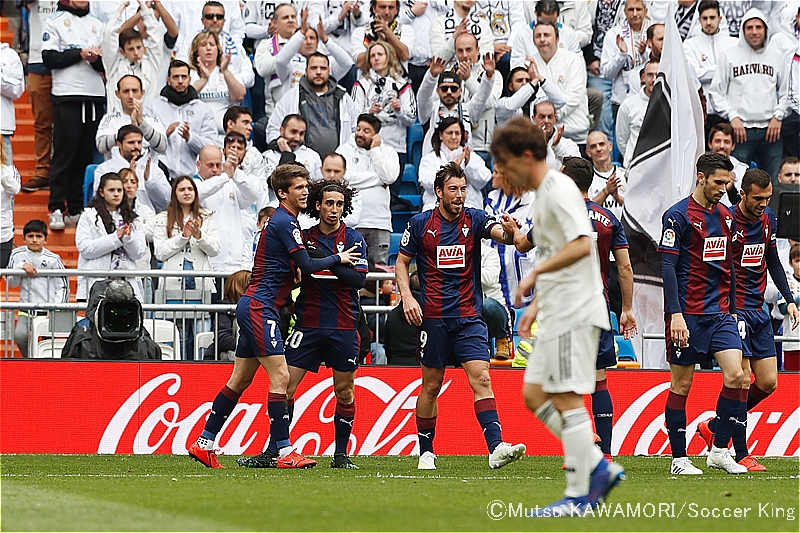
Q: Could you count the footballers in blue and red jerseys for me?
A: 6